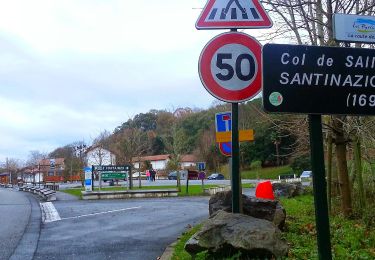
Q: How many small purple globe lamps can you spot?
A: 0